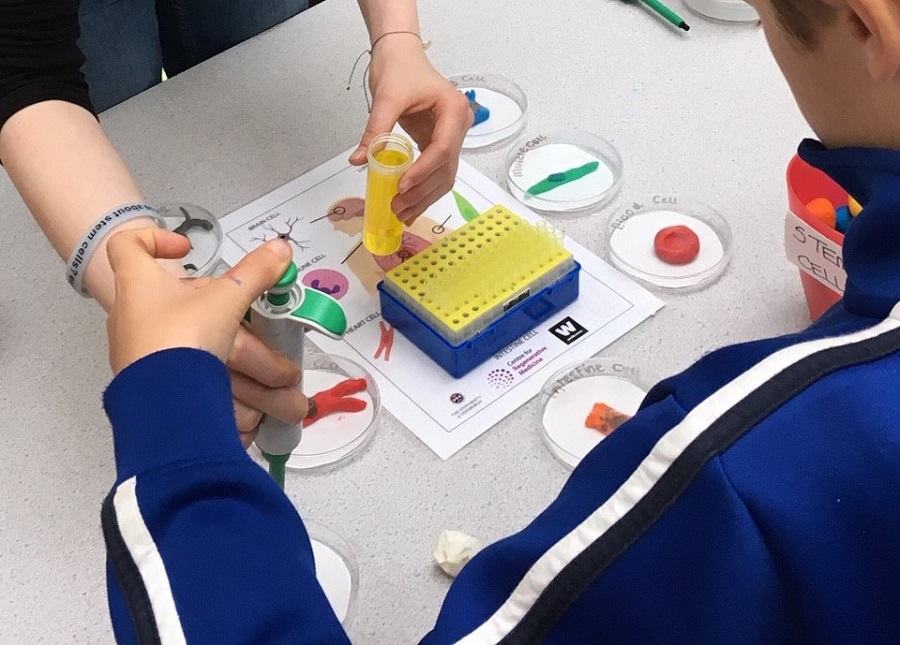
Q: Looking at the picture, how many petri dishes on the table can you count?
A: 8